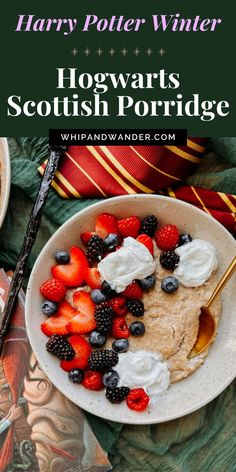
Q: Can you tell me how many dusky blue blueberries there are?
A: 12